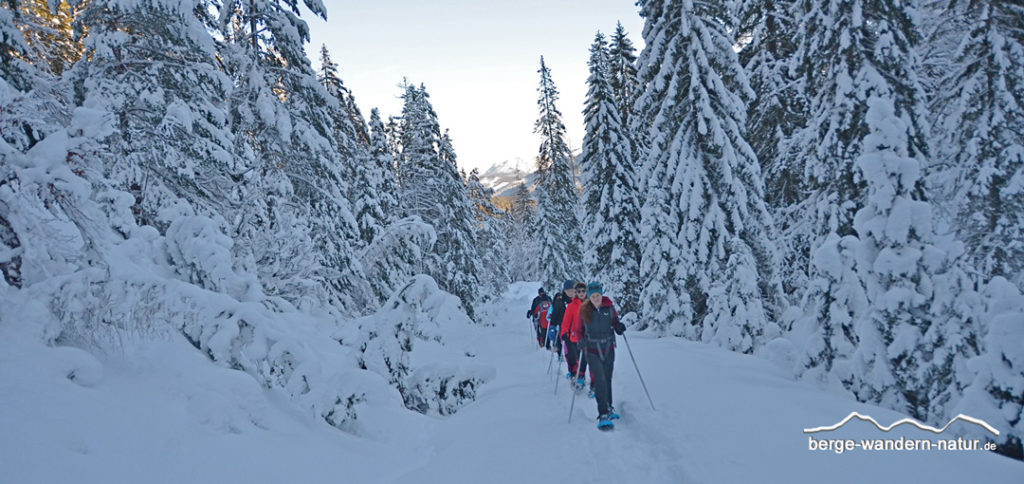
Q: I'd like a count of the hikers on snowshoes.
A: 6